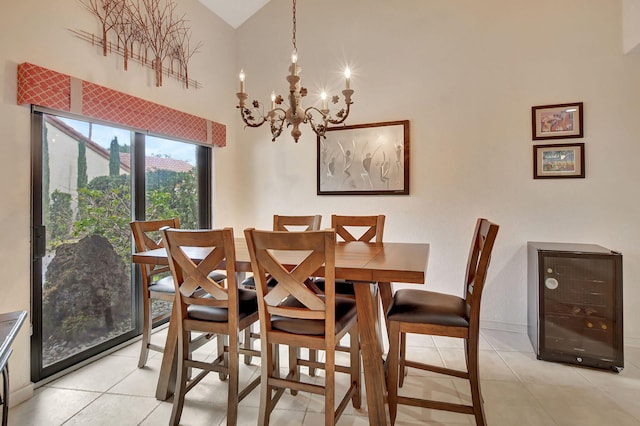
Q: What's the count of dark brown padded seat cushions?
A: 6